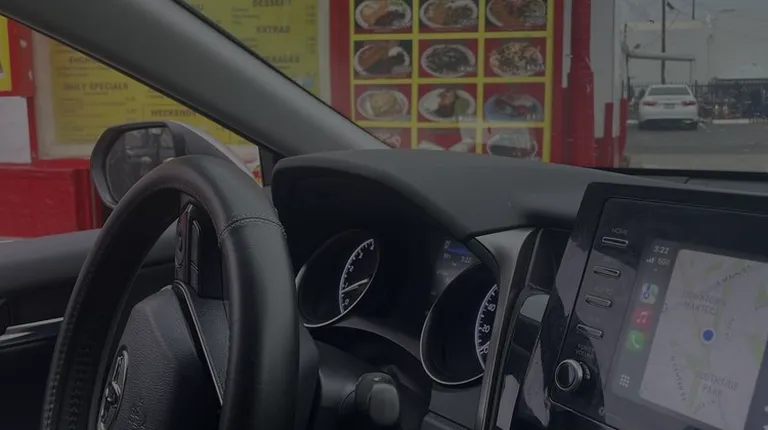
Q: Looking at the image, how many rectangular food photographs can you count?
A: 12